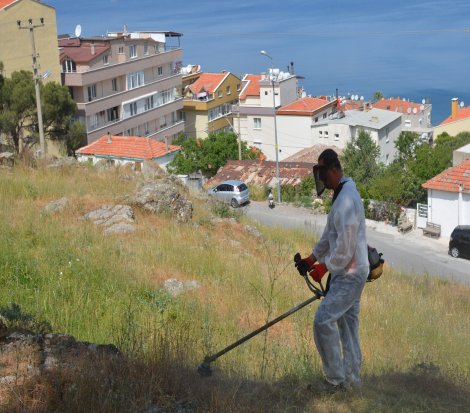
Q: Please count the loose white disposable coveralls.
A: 1